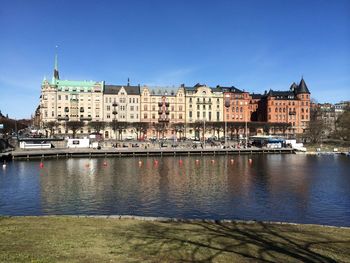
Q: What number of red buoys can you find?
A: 10